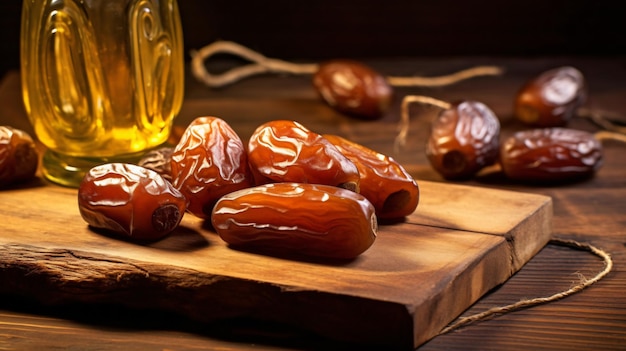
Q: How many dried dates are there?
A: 11